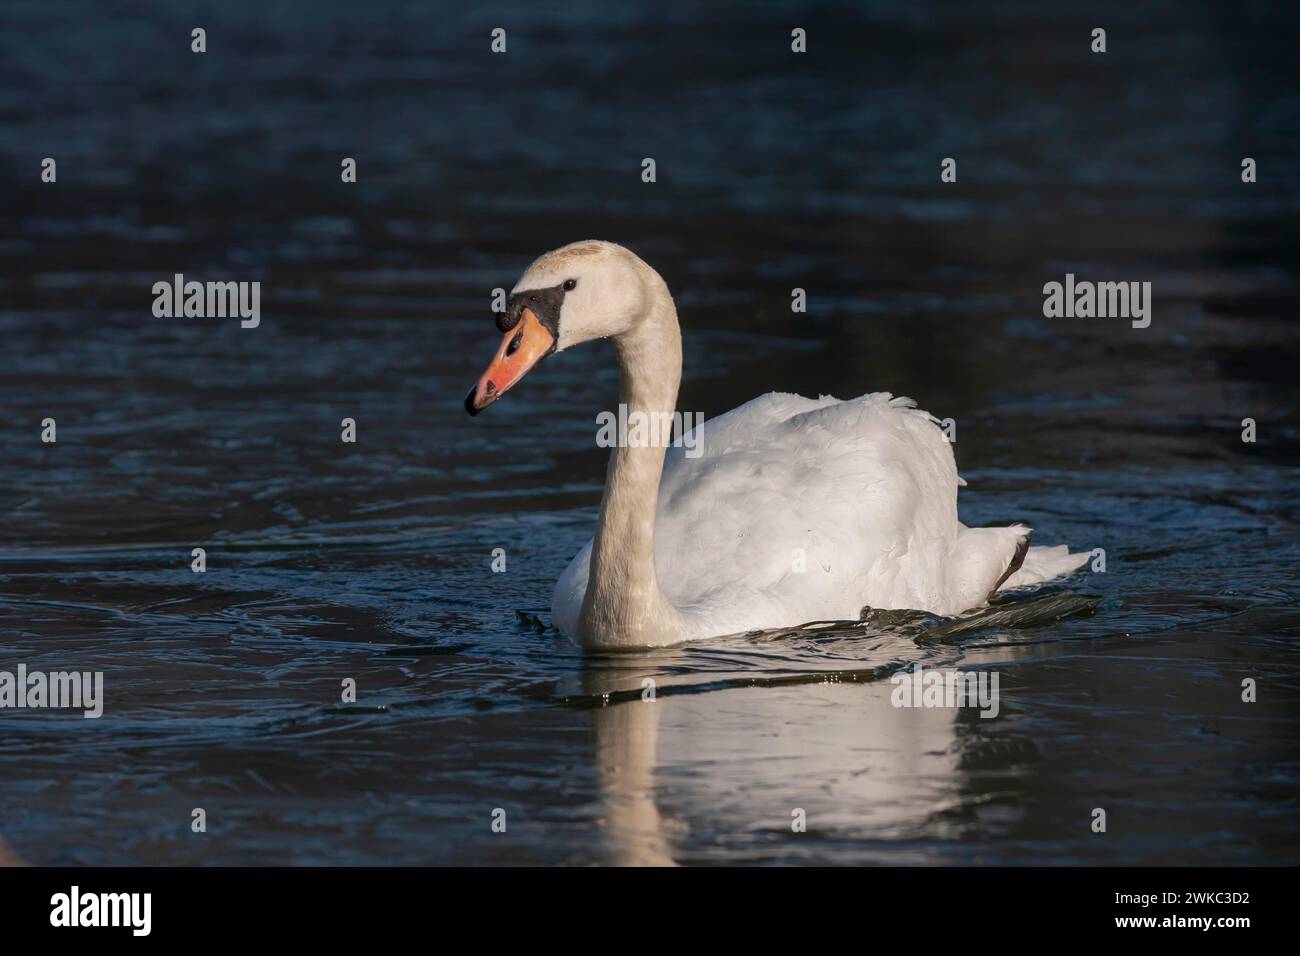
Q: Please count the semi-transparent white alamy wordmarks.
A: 5